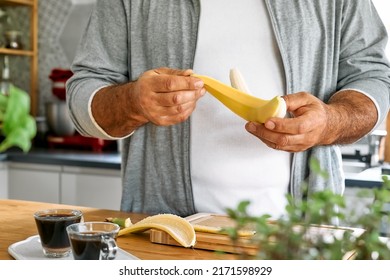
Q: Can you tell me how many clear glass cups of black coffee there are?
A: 2